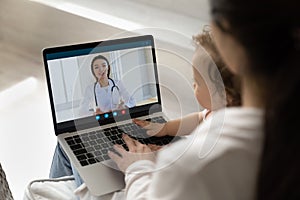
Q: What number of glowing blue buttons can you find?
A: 3